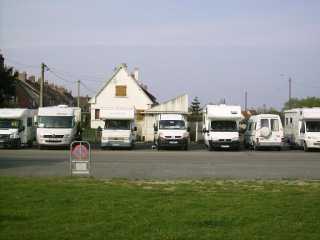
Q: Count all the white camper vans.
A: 7